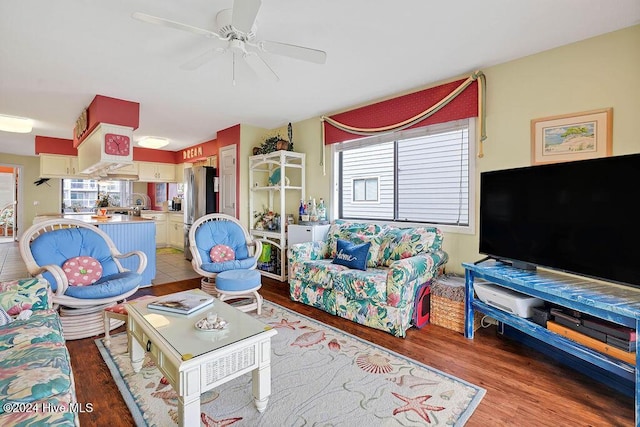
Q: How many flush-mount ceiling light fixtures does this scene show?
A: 2